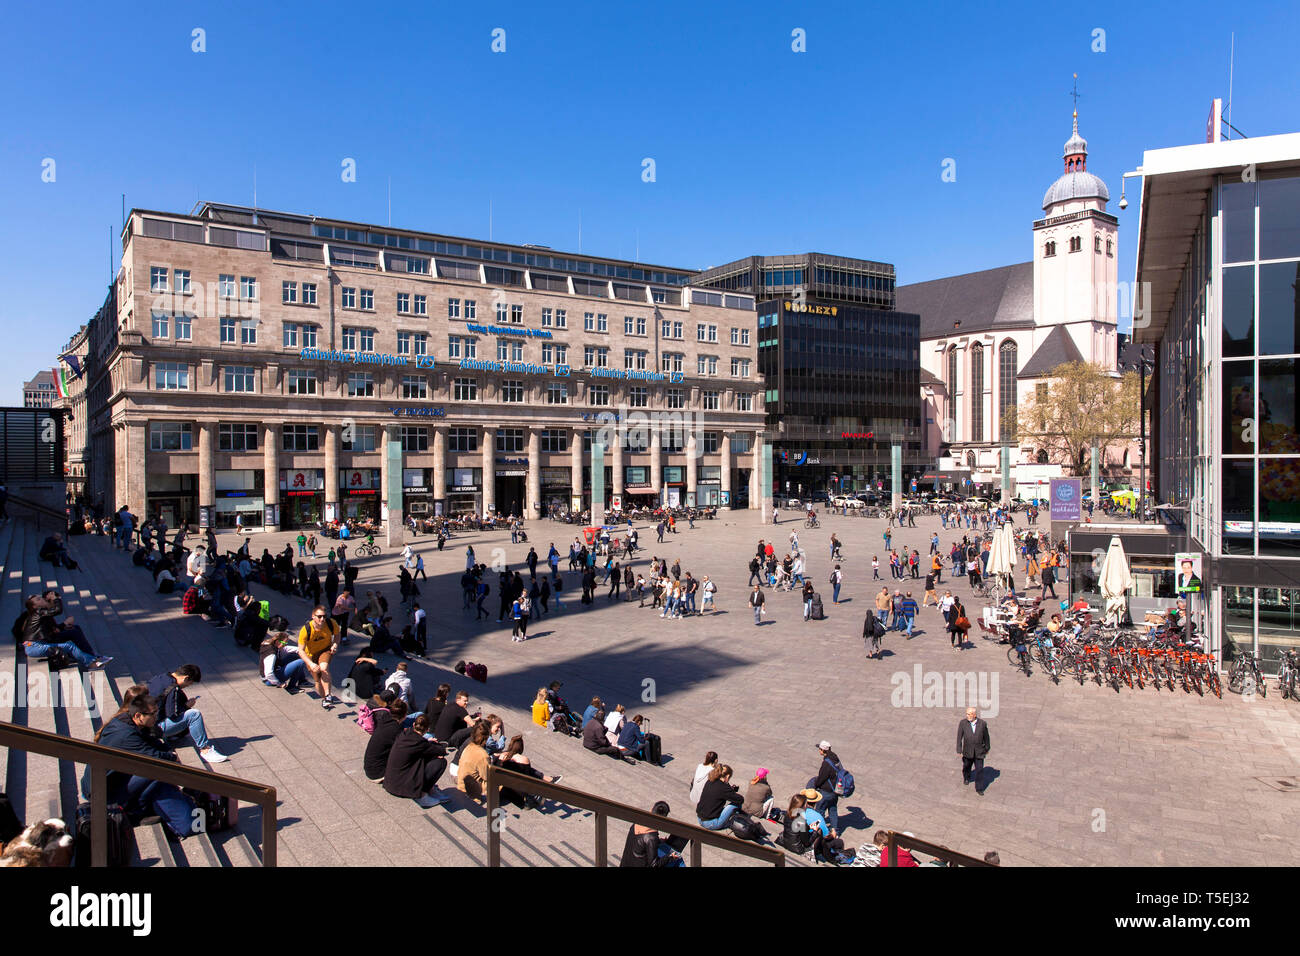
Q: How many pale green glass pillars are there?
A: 6